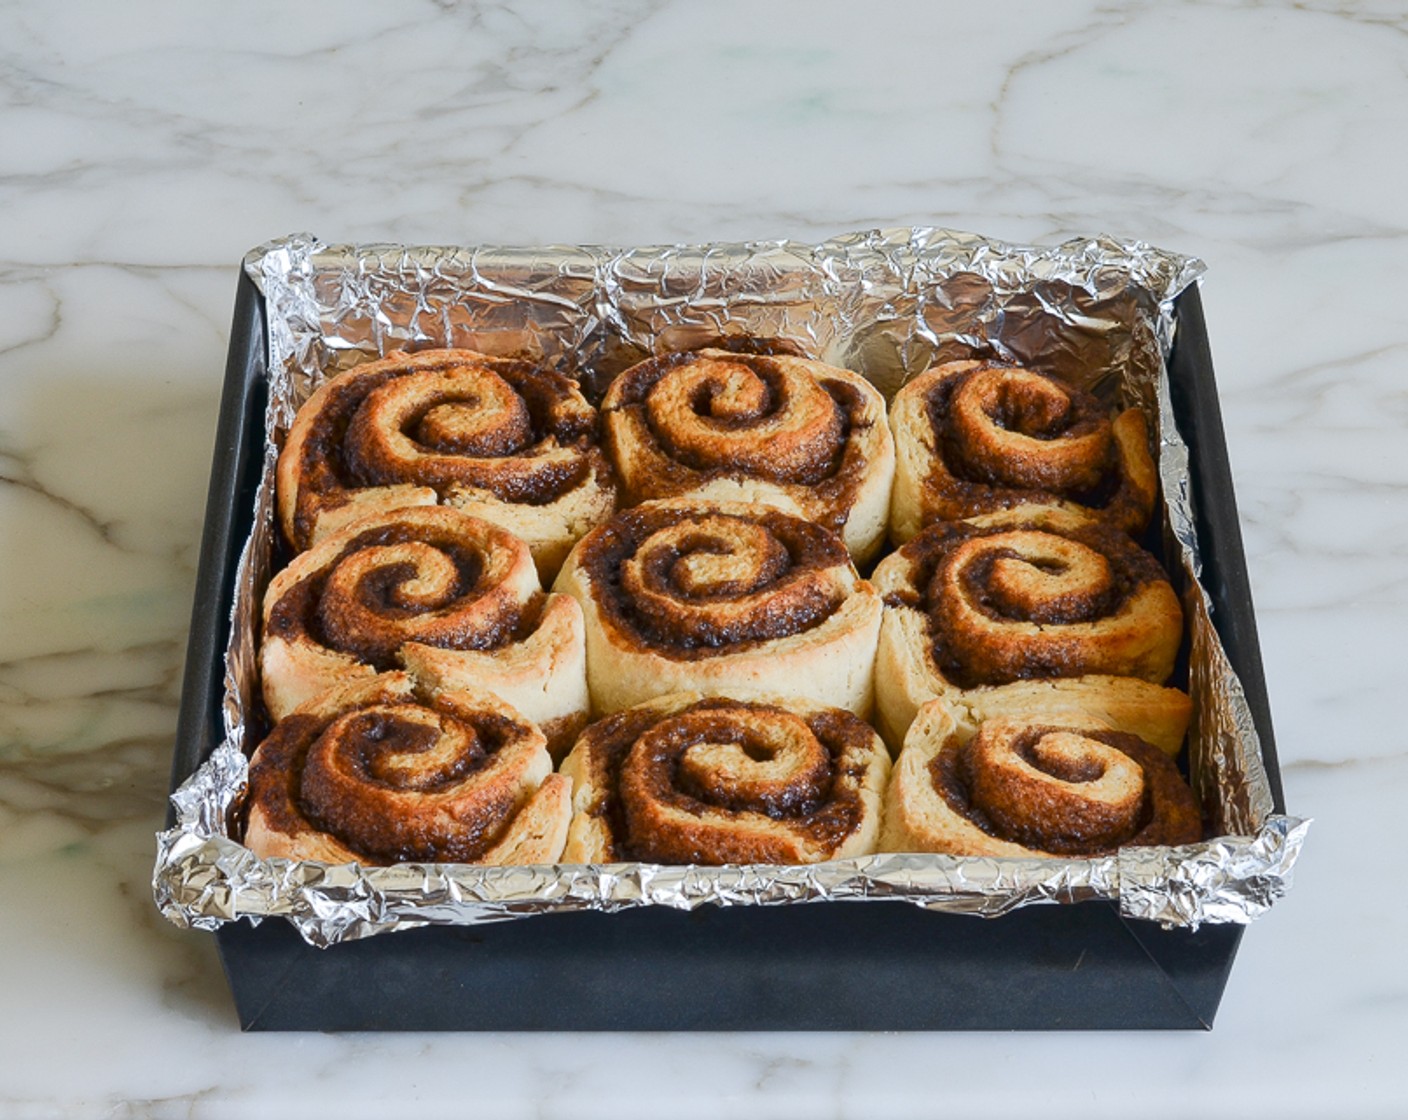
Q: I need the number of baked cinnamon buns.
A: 9